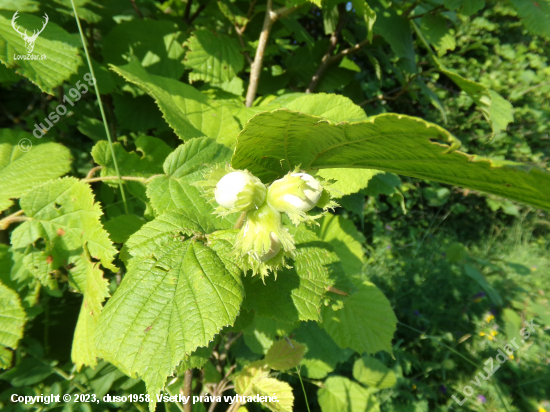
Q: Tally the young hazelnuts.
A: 3